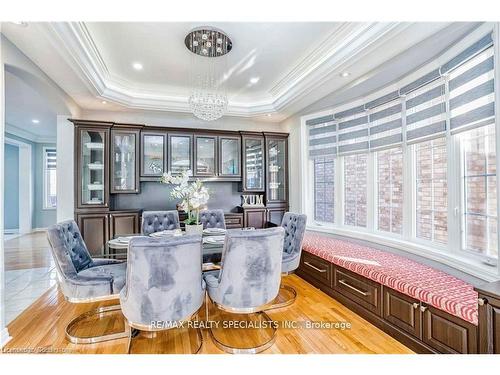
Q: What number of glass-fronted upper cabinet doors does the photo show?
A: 8